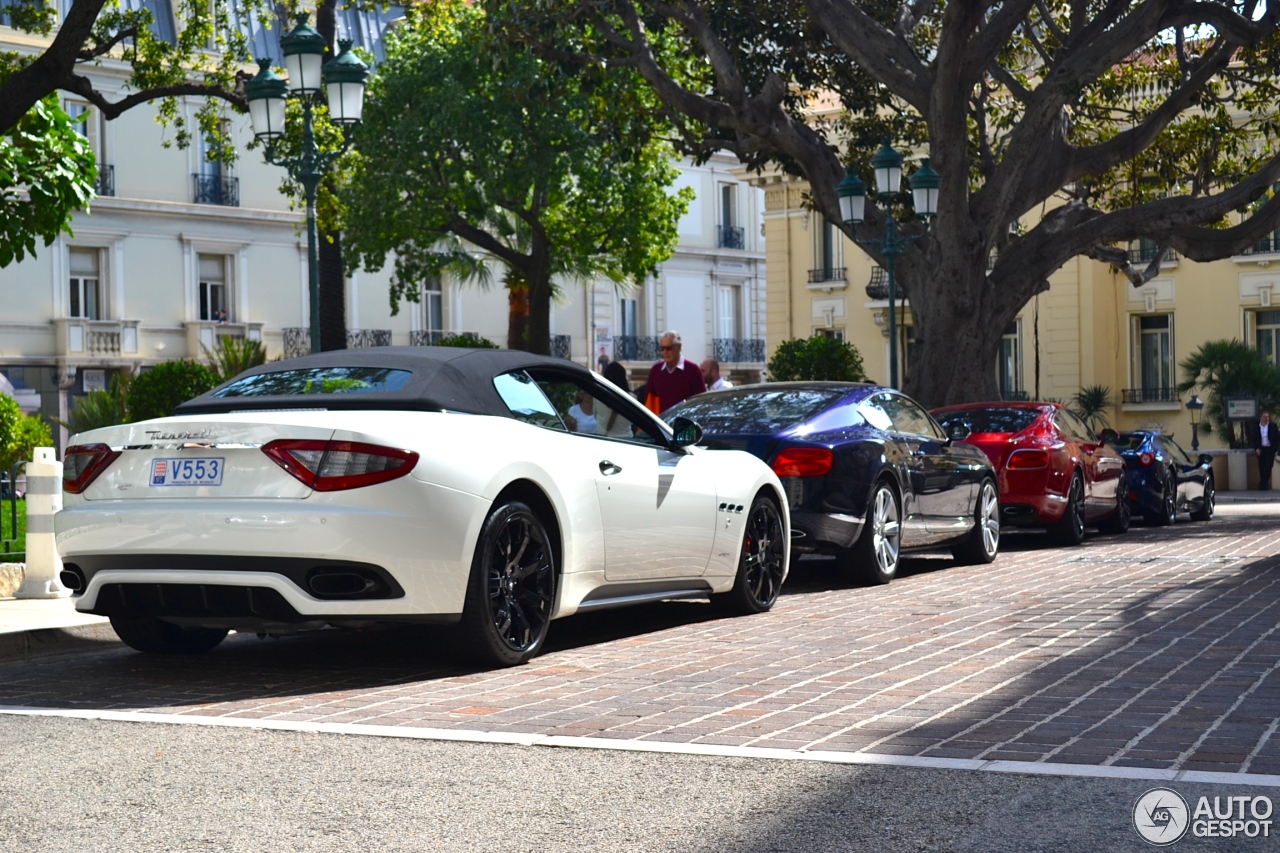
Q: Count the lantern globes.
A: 7